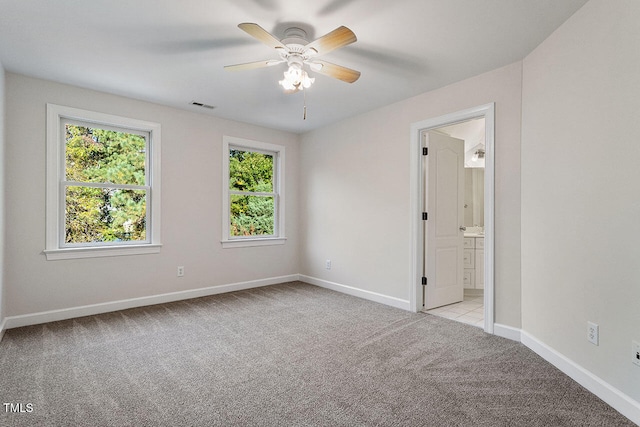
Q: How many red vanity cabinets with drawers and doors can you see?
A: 0